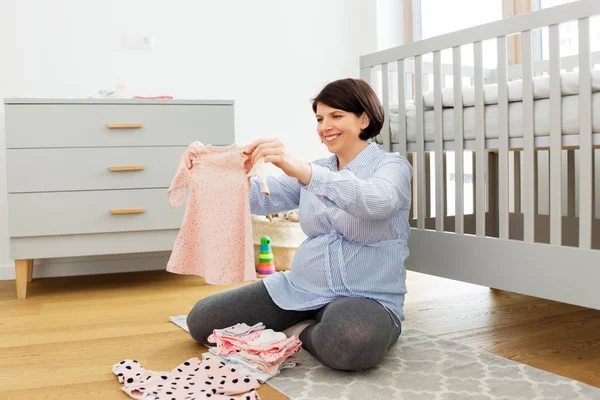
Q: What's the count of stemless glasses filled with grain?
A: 0